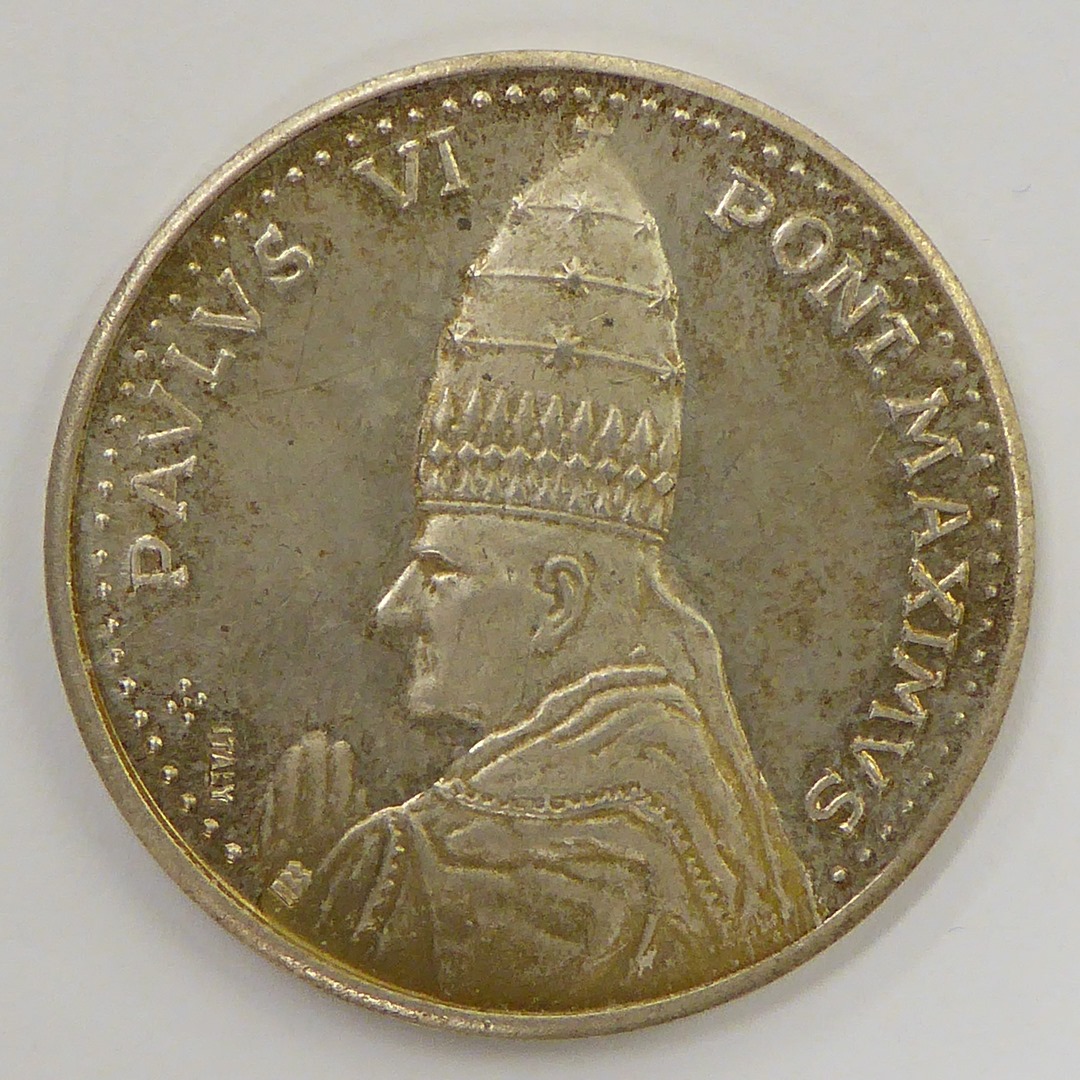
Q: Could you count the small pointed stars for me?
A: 9